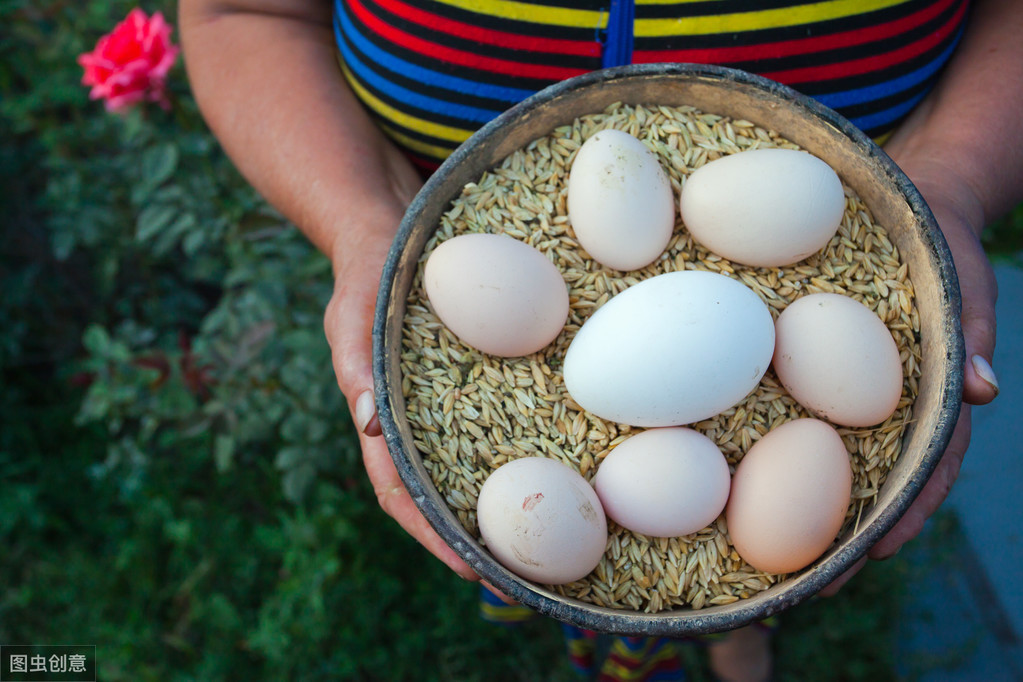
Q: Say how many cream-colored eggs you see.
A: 7